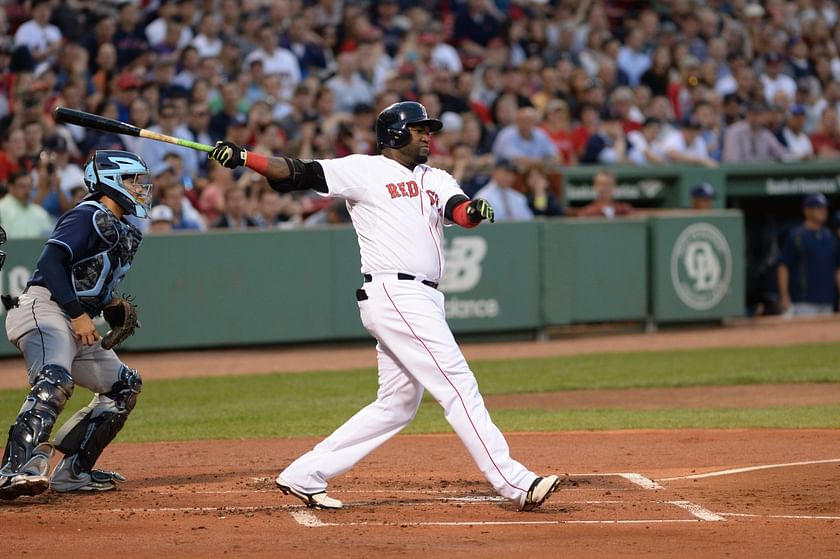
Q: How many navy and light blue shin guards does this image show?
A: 2